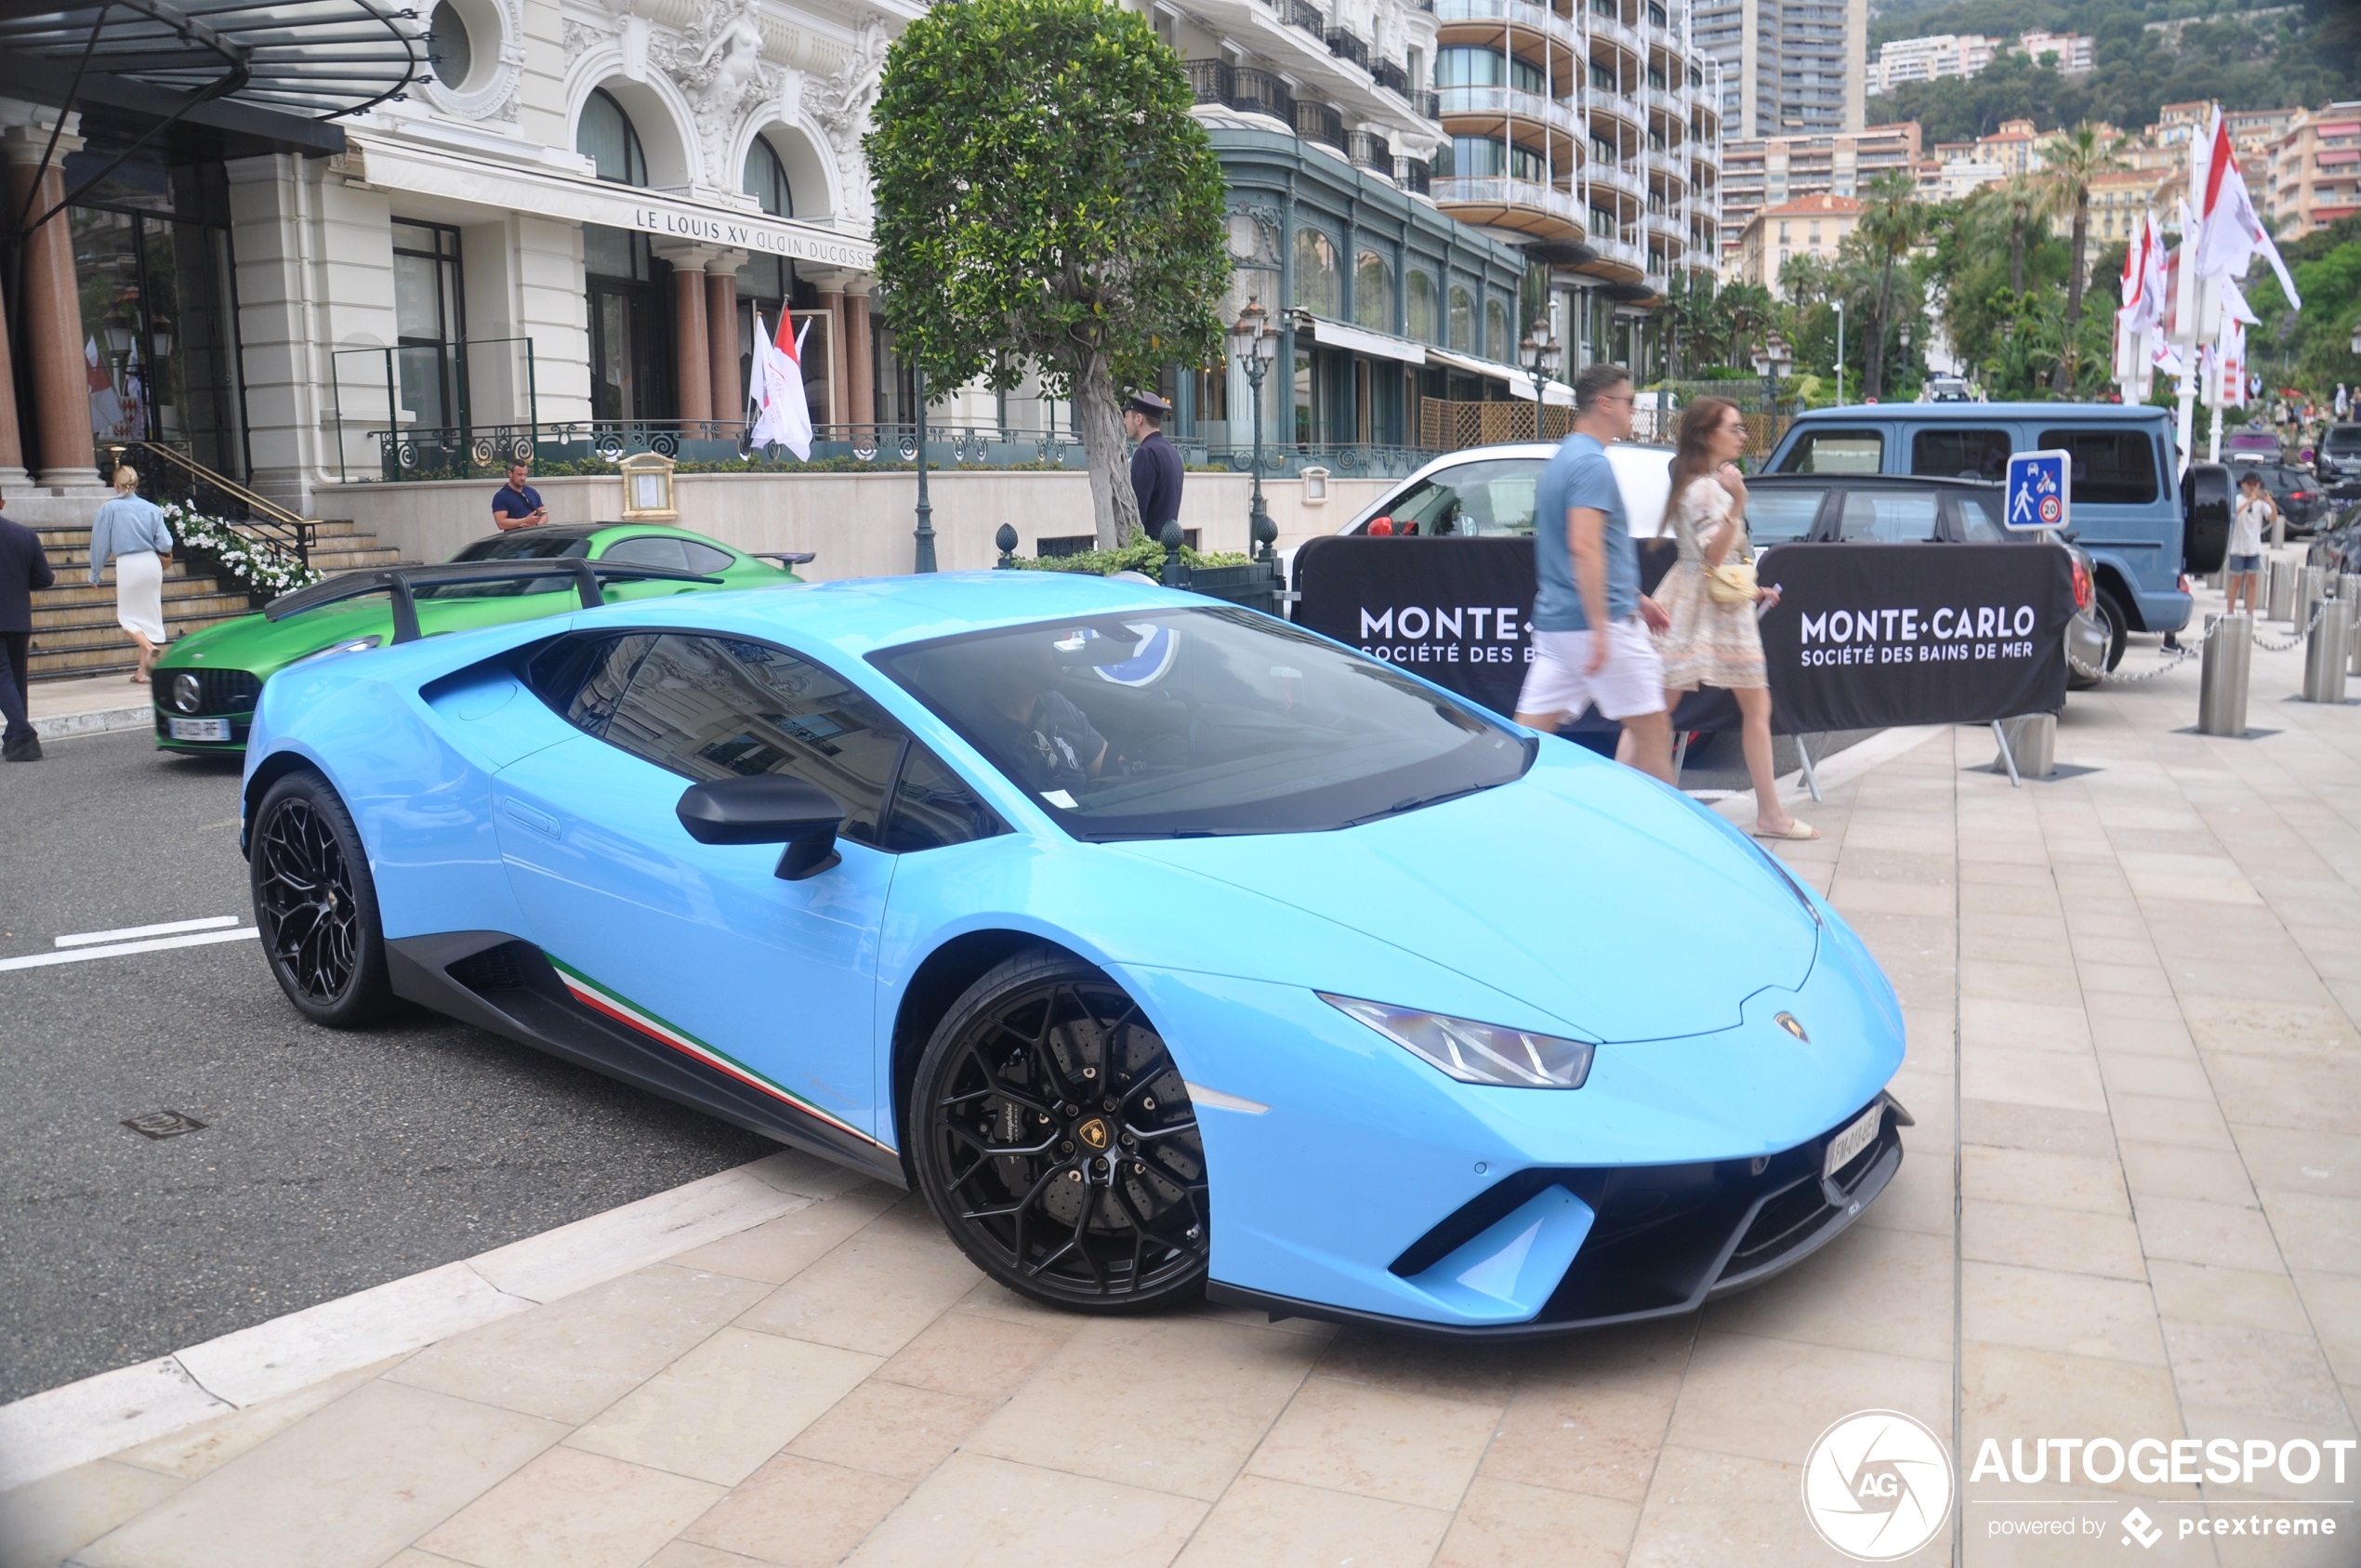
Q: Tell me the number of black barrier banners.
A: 2